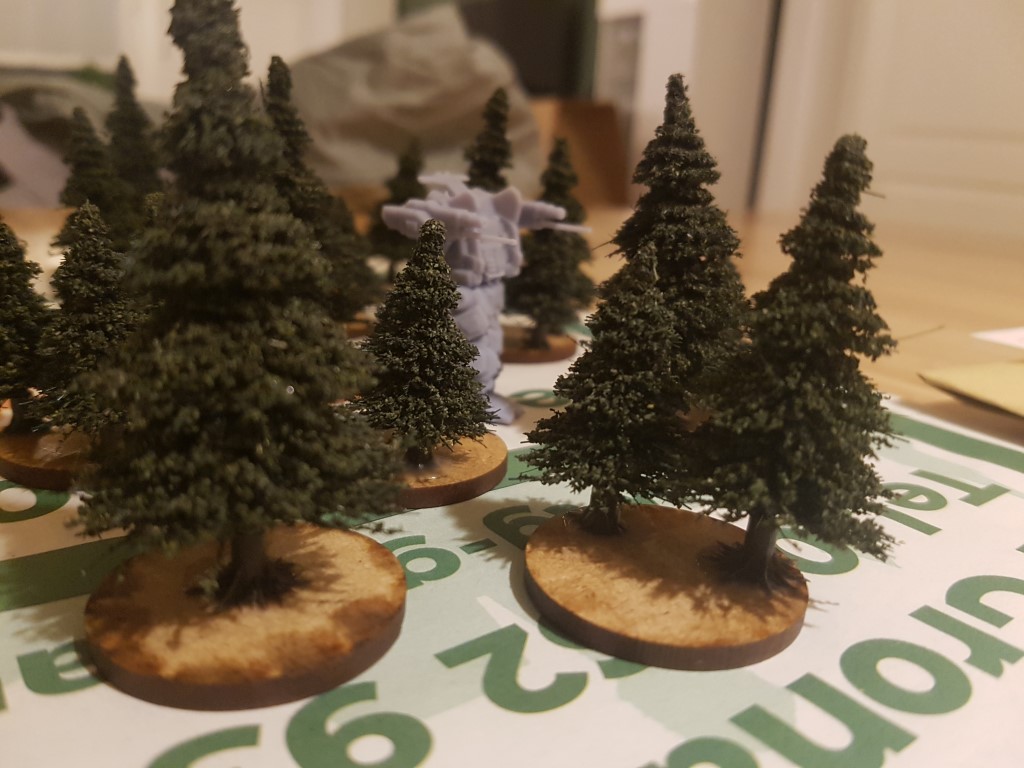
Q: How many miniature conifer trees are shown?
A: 13